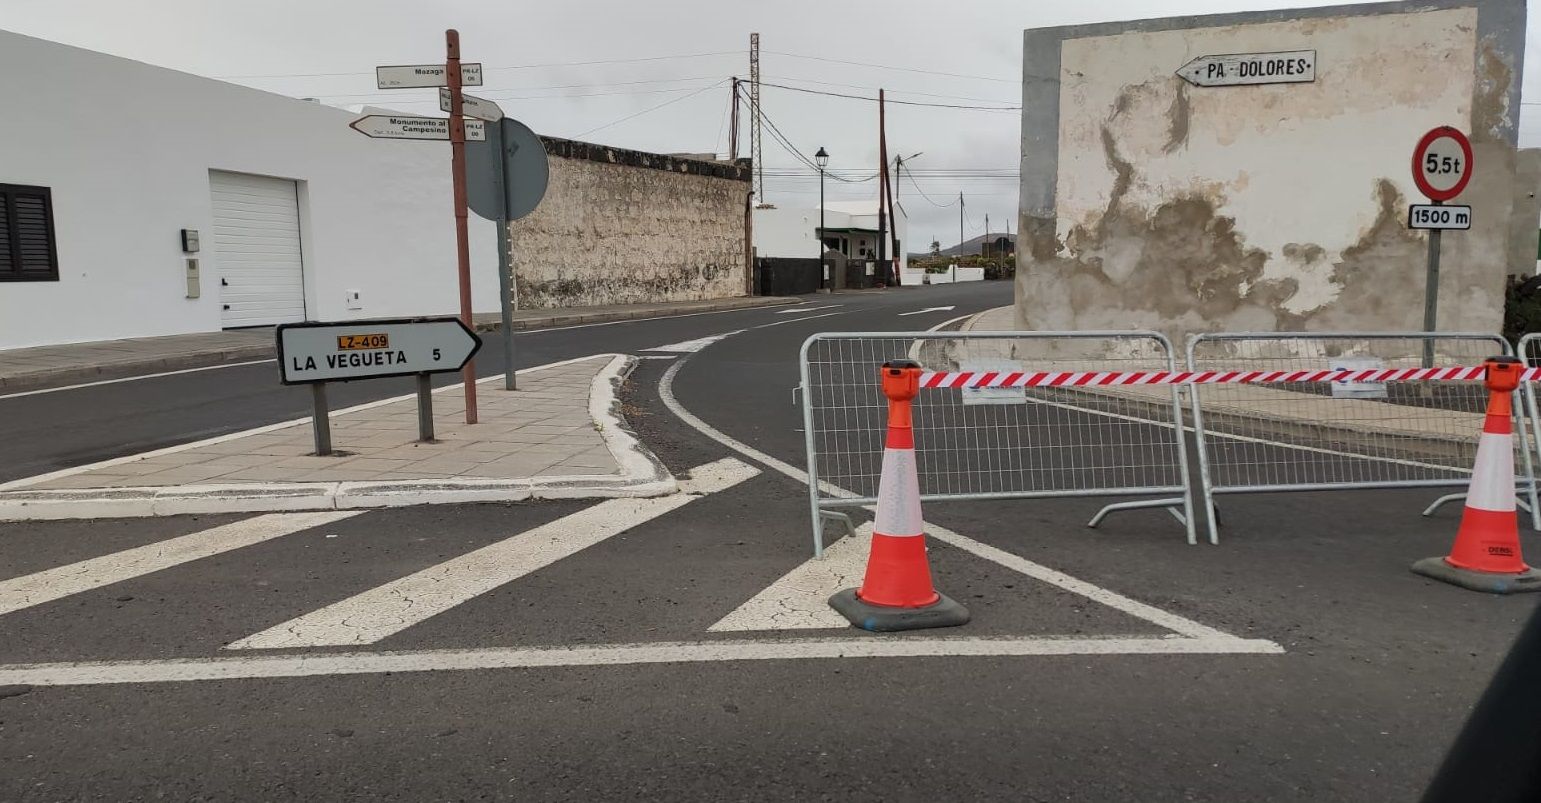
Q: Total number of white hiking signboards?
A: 3